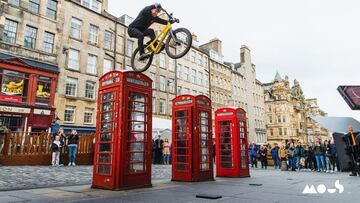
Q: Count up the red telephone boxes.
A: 3